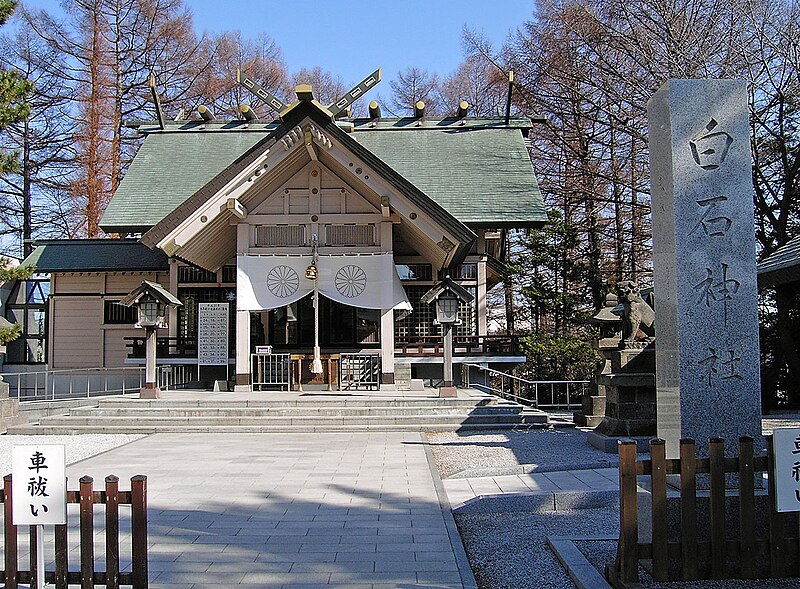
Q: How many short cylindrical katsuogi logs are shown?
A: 5